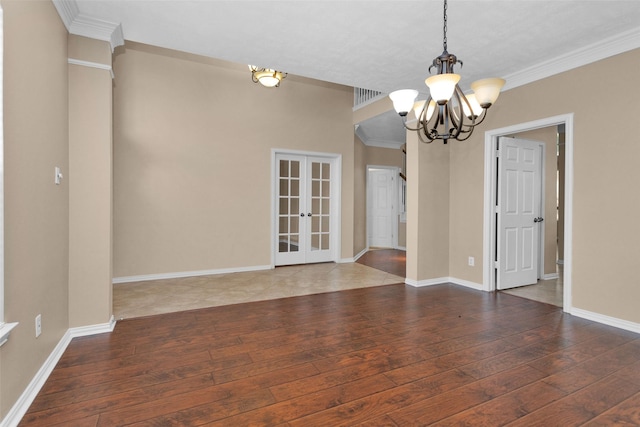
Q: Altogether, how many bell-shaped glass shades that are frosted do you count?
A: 5